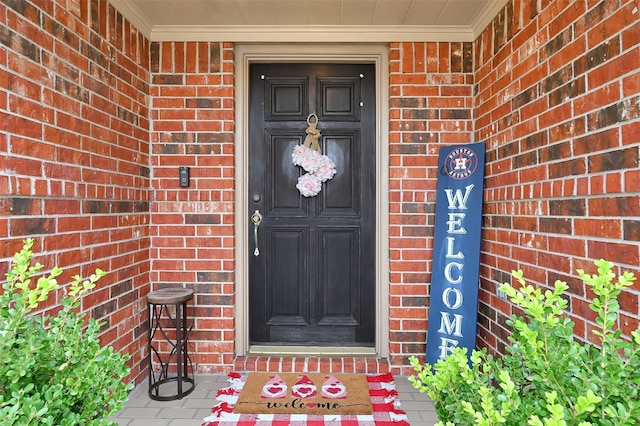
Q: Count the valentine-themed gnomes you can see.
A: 3